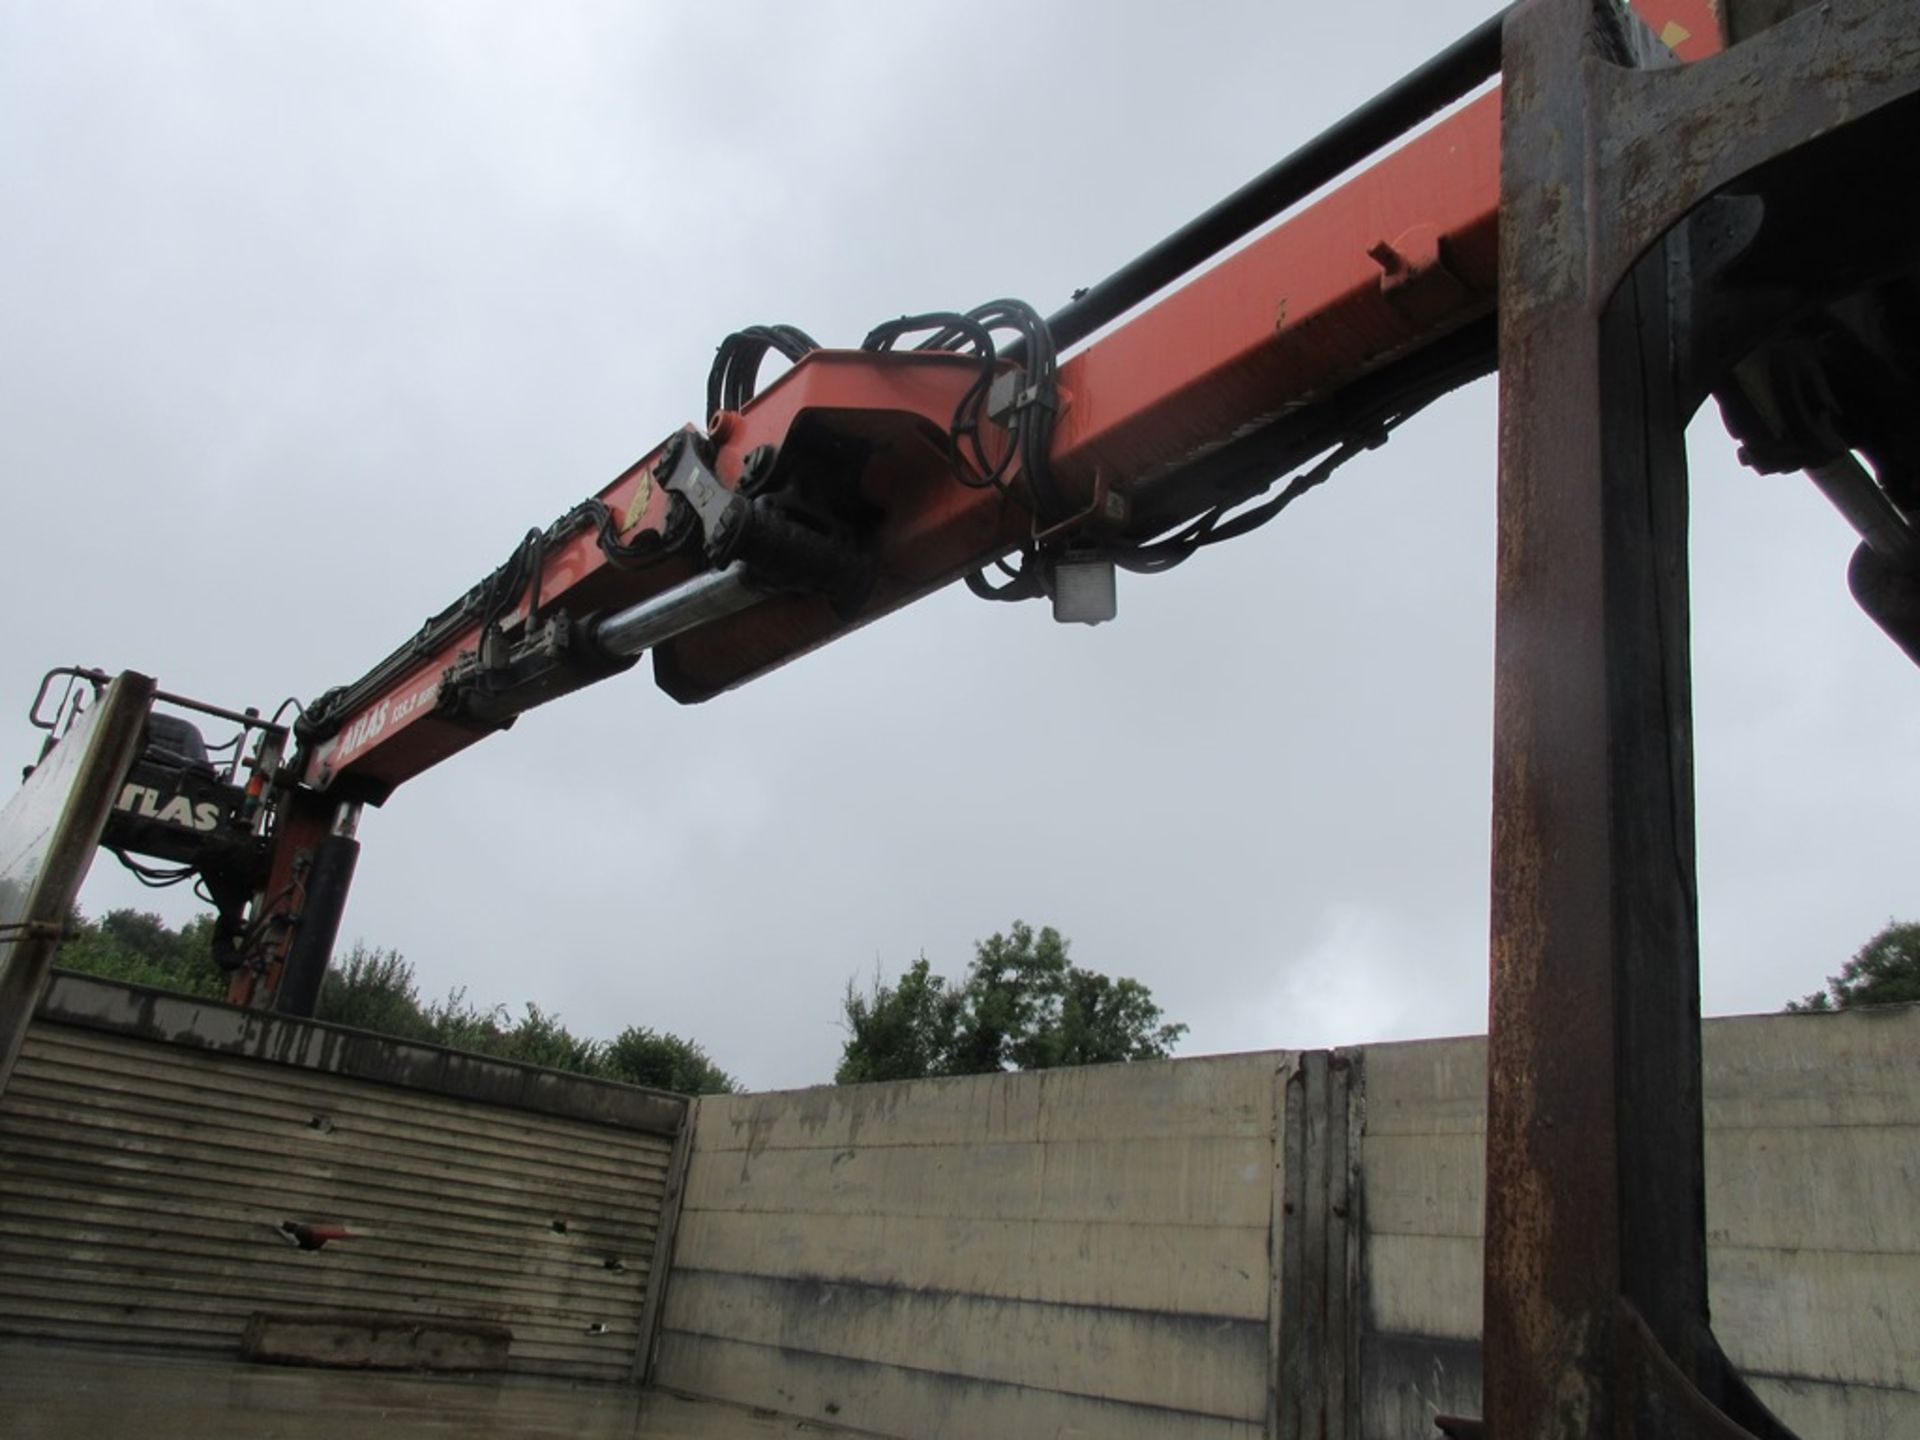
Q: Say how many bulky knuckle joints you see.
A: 1